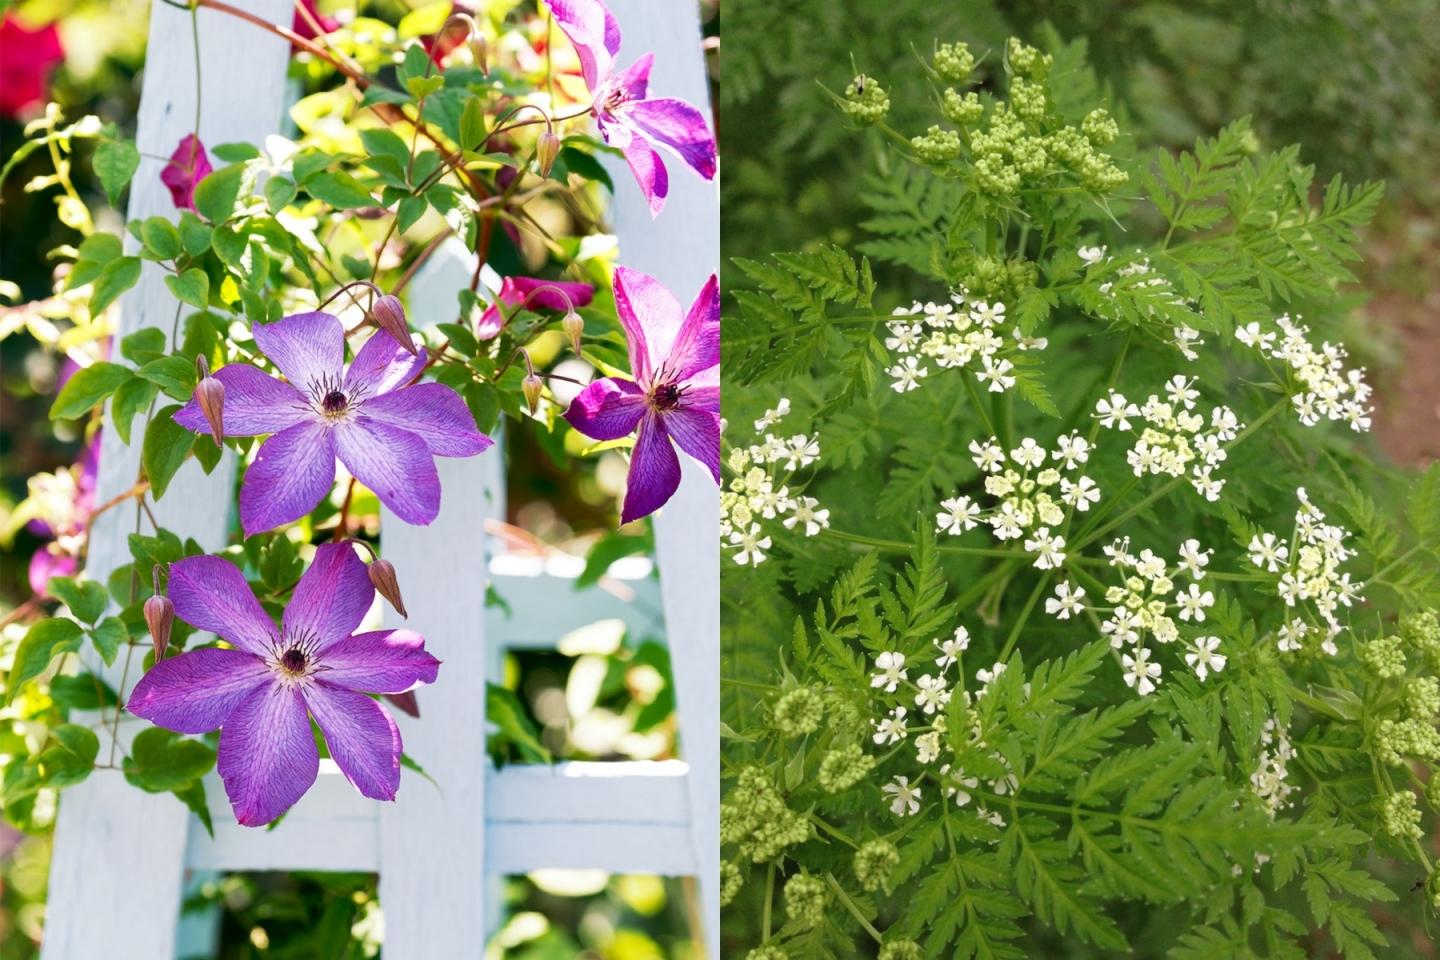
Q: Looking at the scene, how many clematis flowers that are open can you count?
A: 4